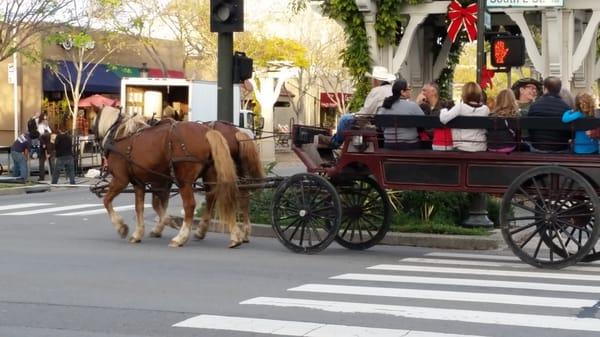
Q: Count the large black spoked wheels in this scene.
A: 4